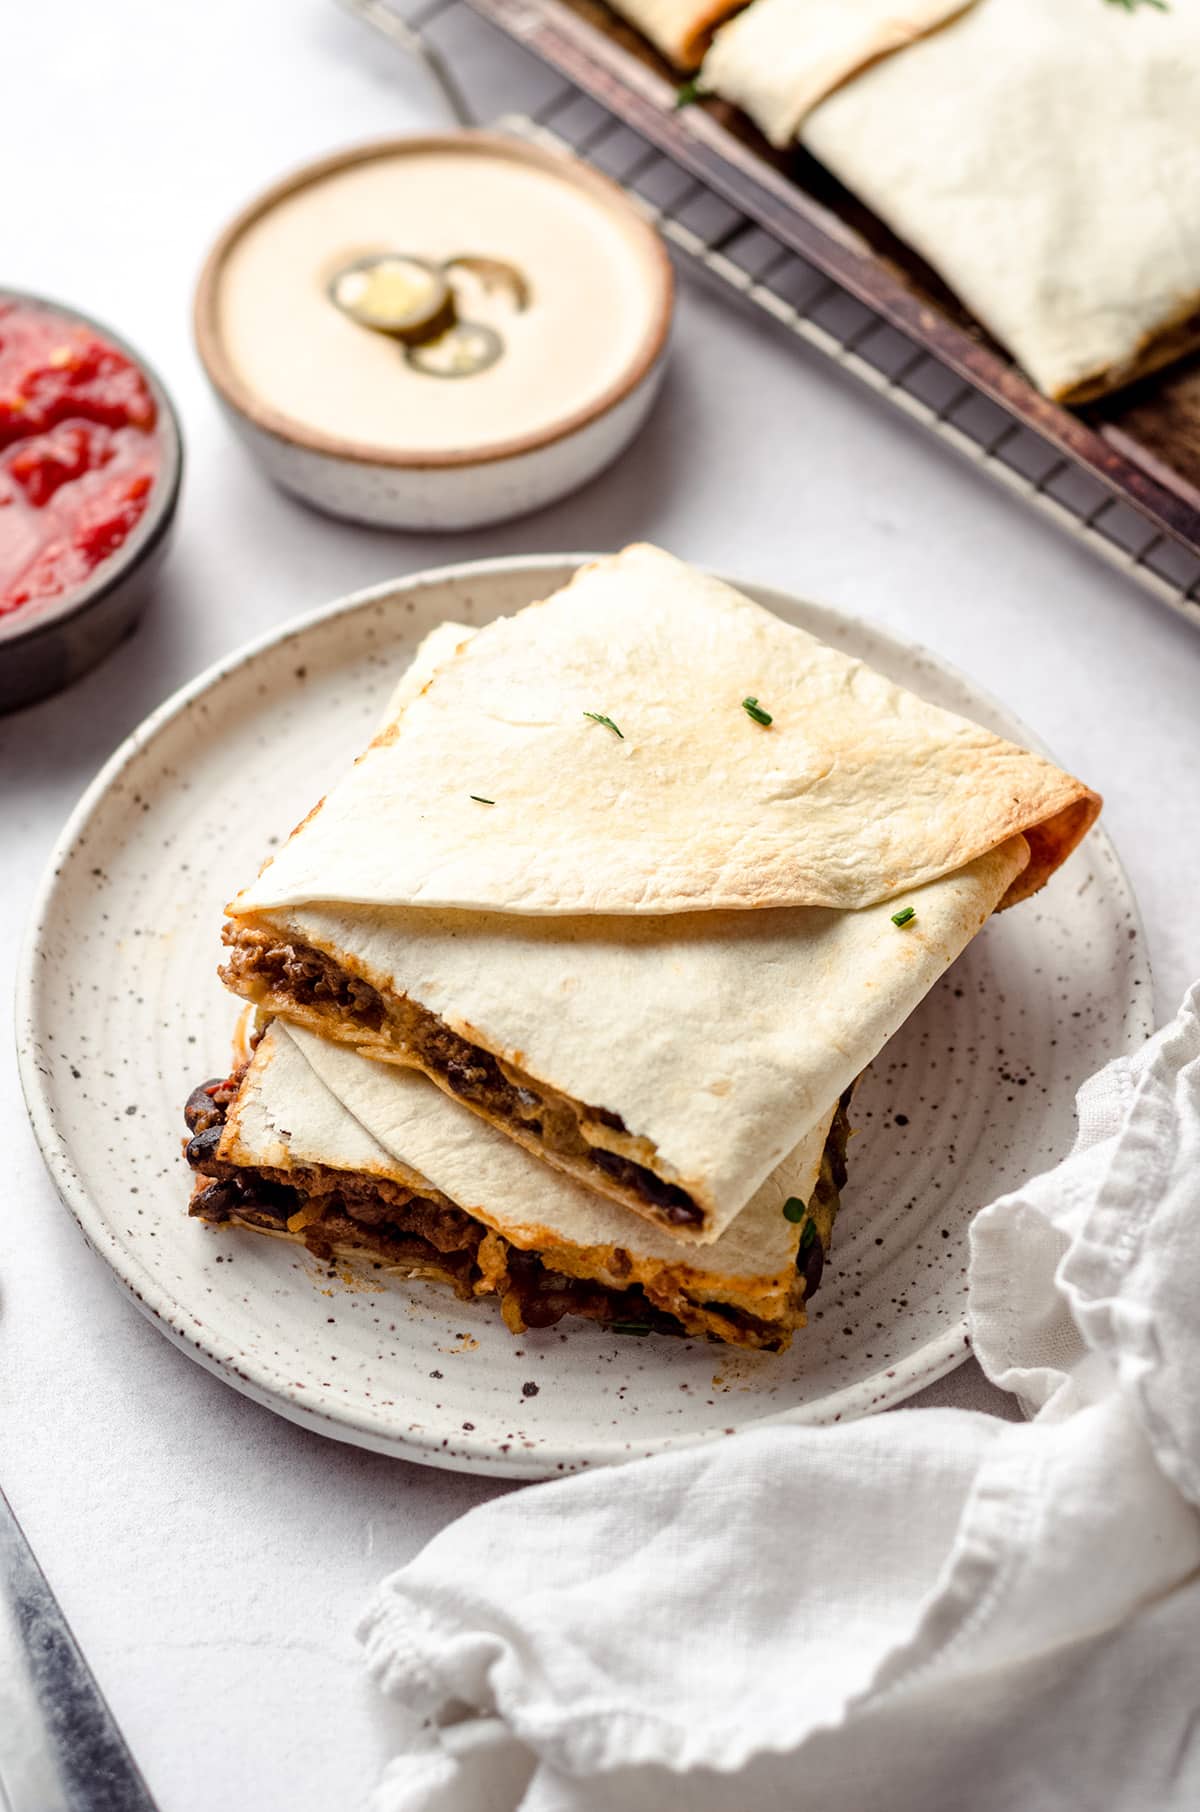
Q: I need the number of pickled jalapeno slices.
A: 3